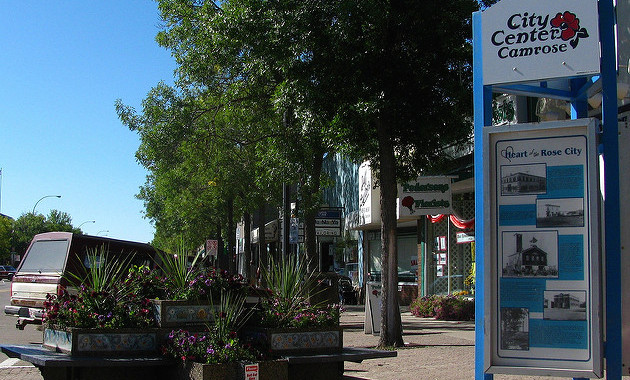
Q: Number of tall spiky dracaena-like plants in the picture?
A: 4